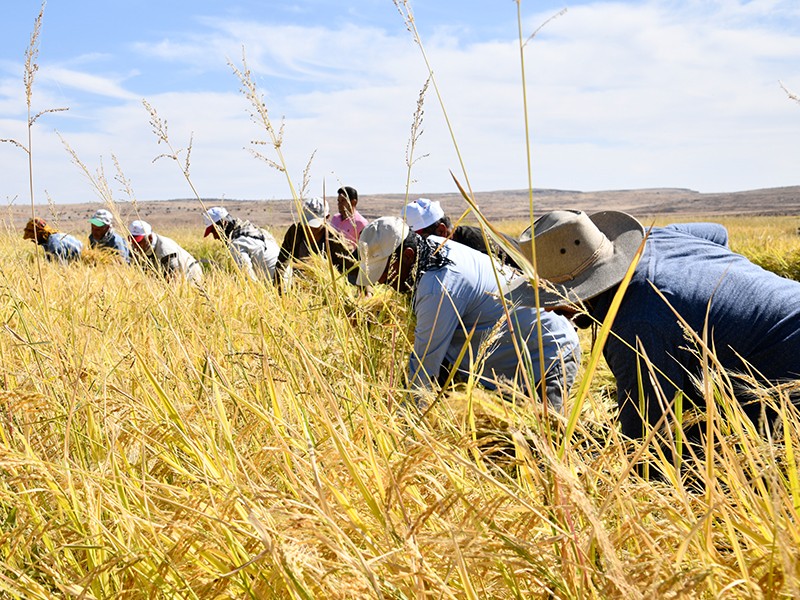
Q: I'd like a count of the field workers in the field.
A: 9